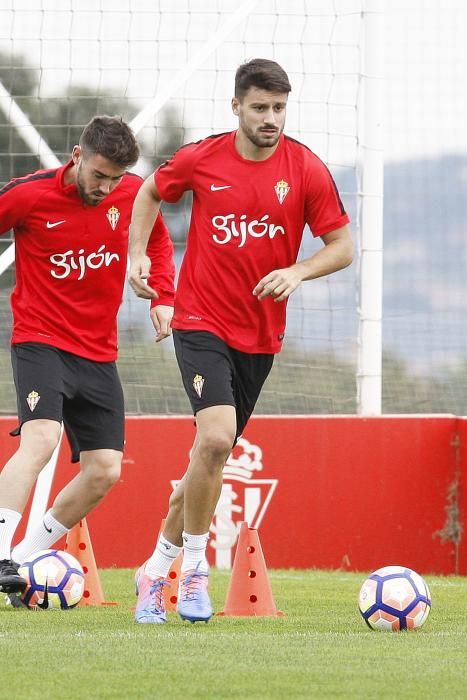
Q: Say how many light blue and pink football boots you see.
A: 2